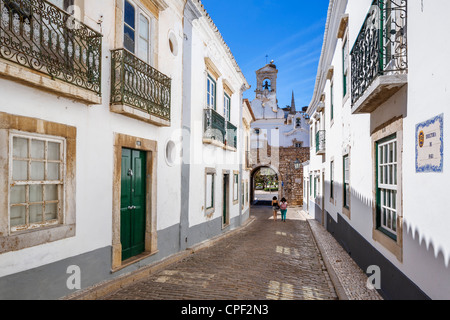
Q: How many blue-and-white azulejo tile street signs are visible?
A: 1